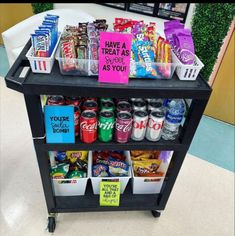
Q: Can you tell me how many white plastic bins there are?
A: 5